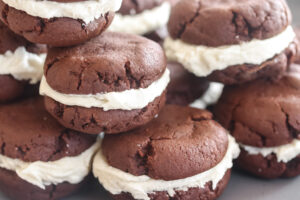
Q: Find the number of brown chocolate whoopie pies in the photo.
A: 9